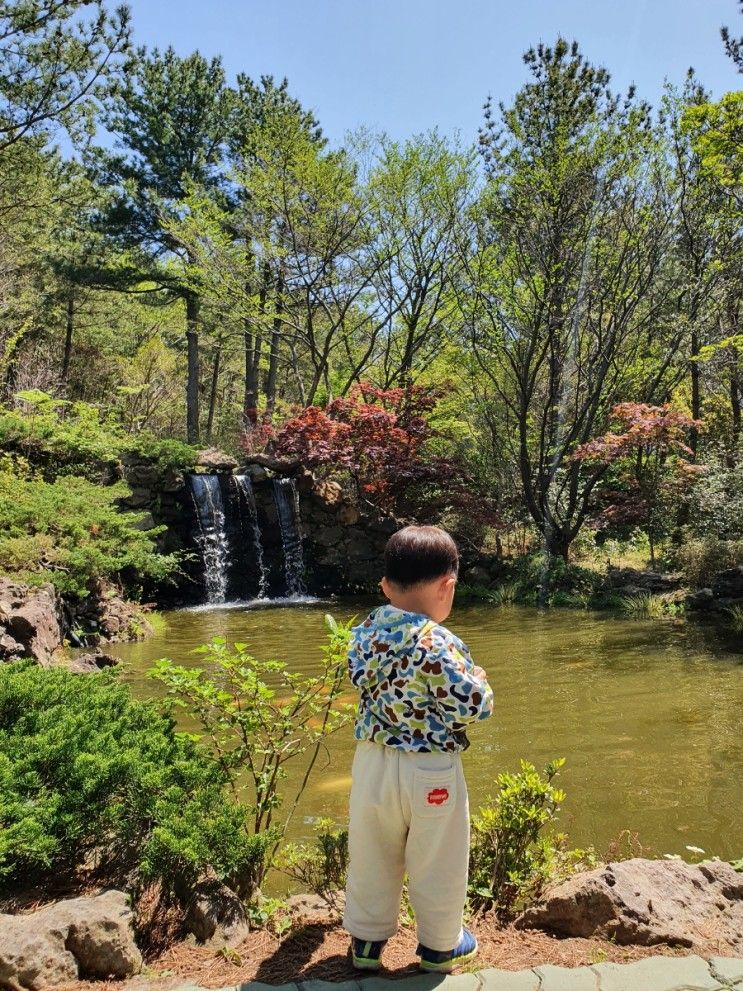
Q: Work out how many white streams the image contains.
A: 3